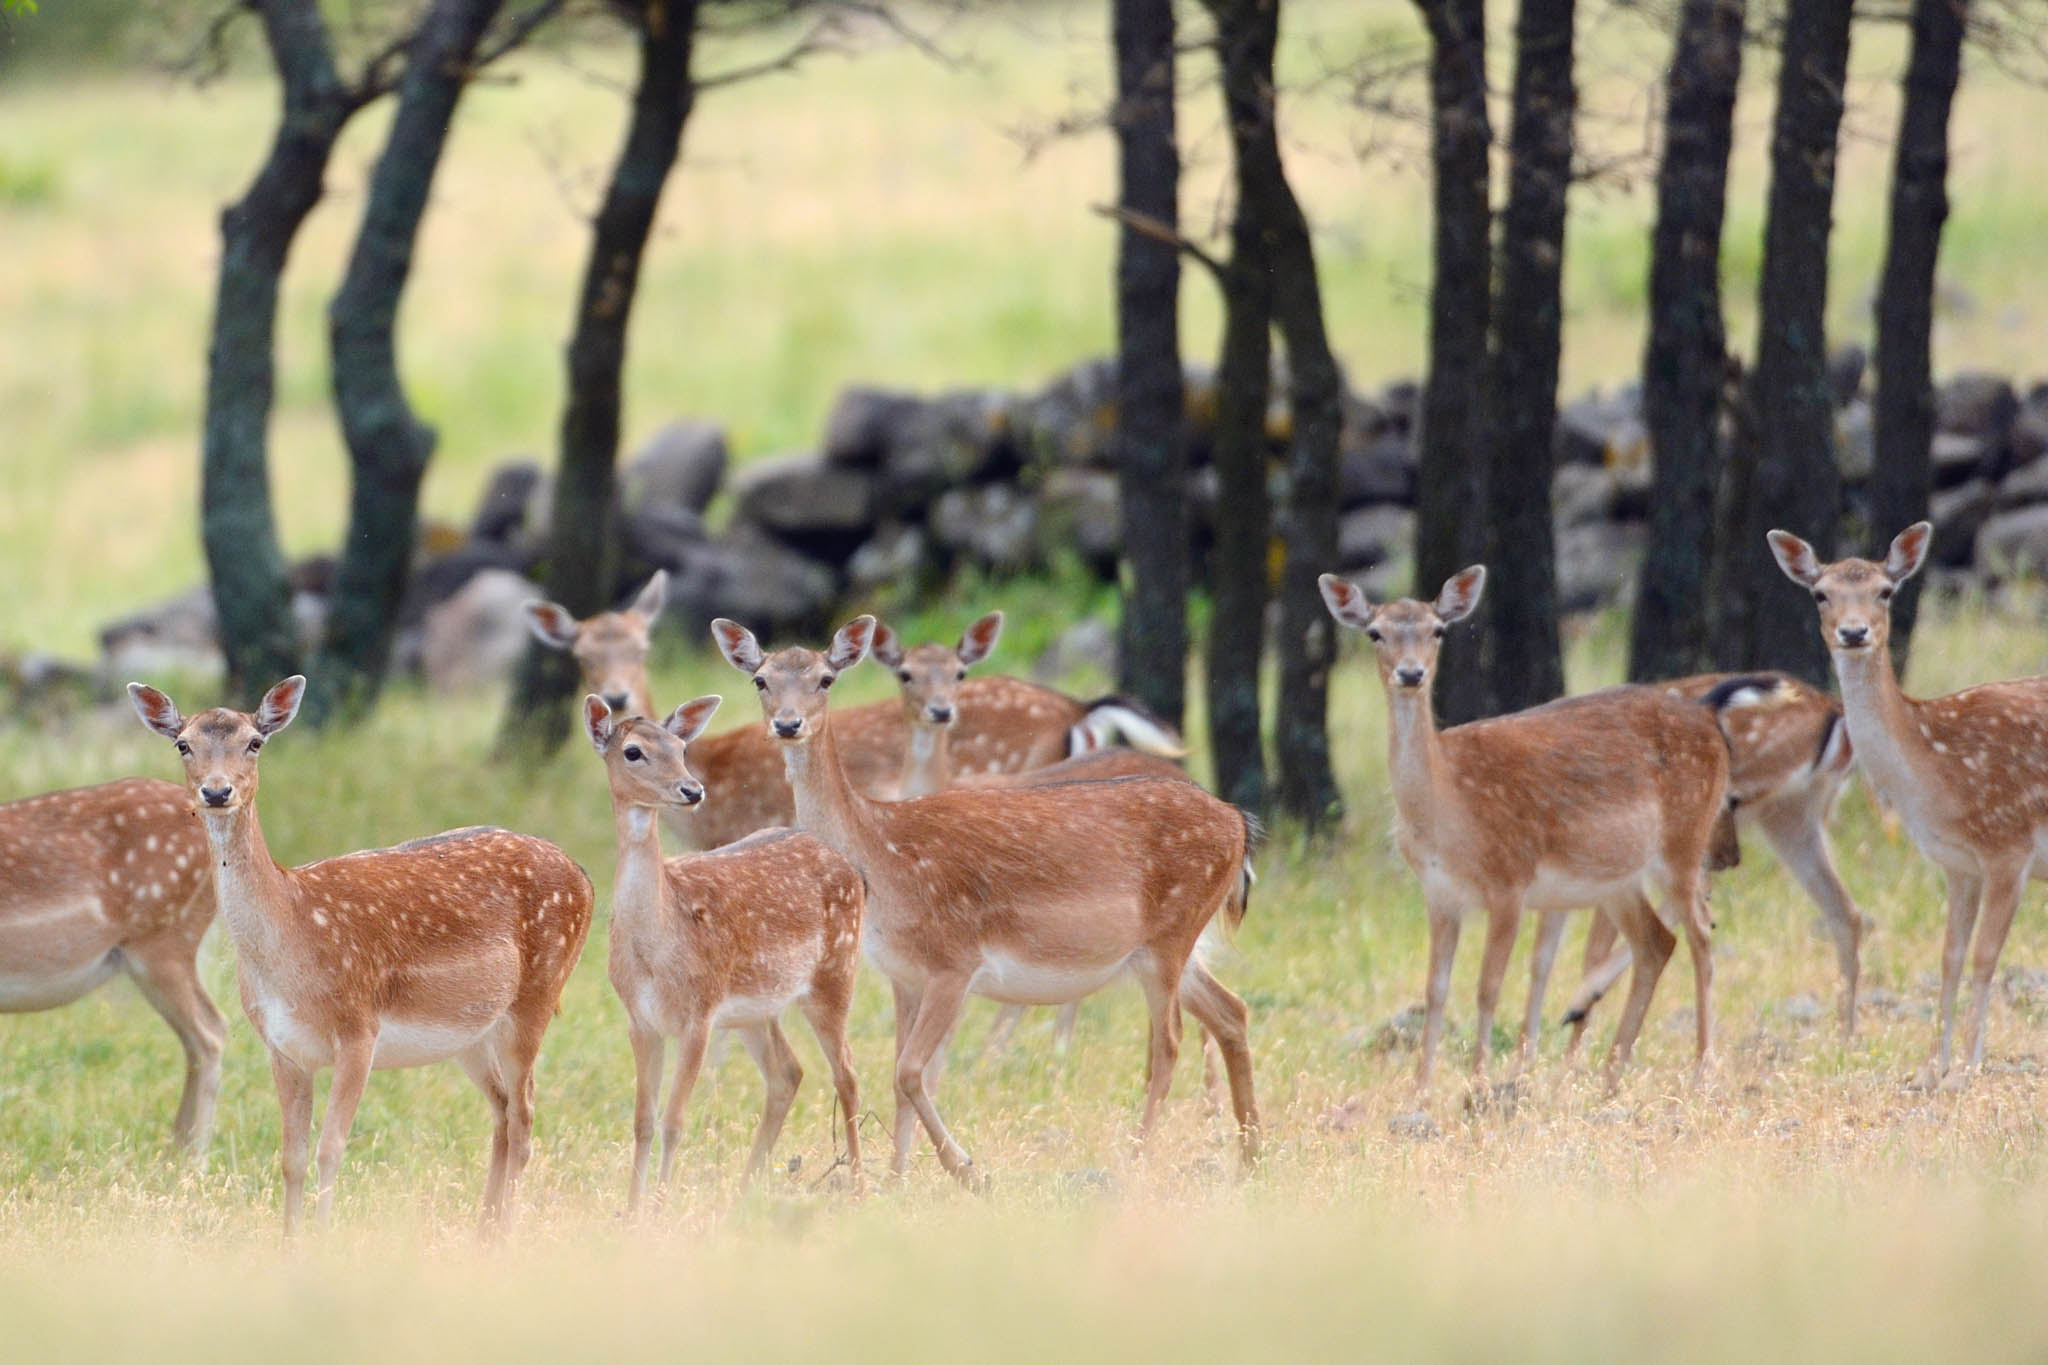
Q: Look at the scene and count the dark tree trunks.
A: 11